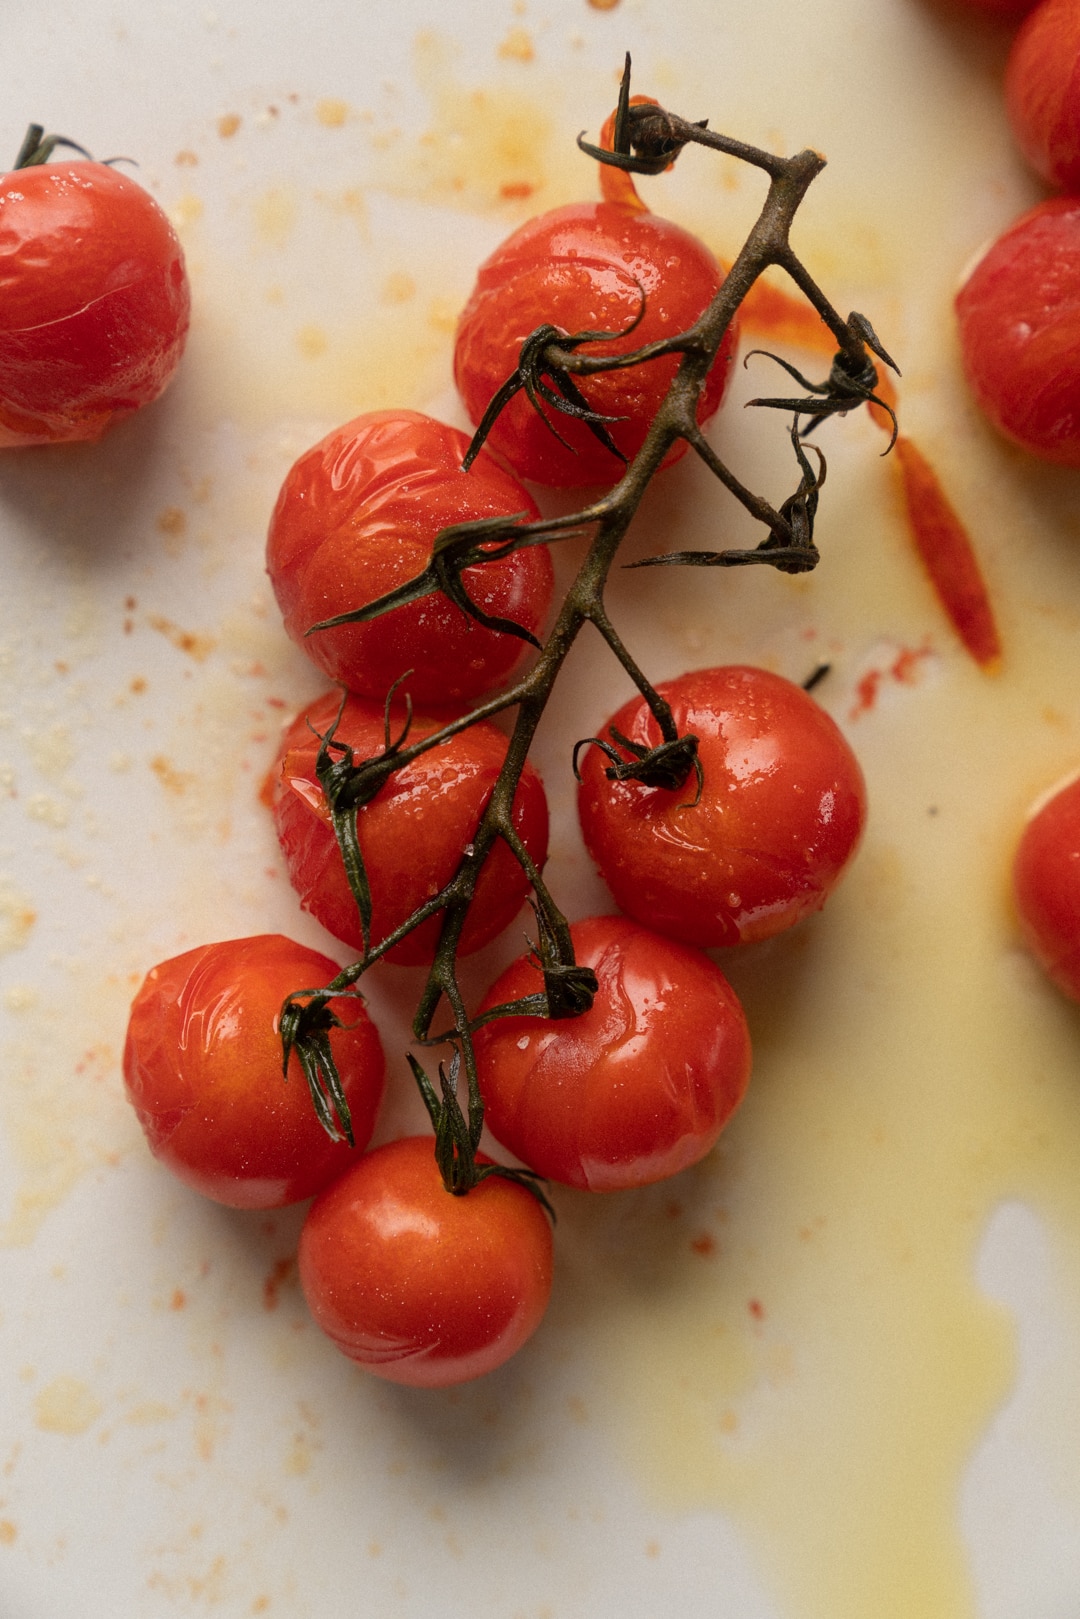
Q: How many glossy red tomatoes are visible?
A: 12